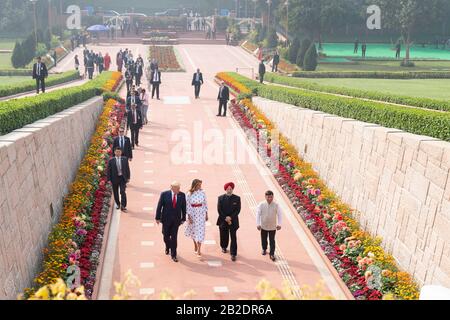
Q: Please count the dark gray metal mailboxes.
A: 0